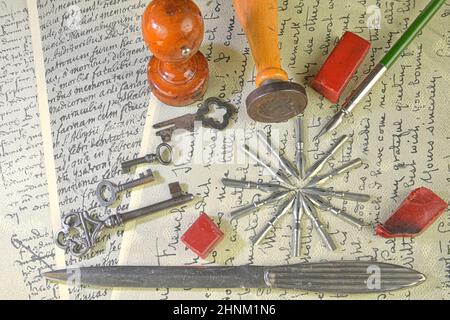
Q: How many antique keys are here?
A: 4